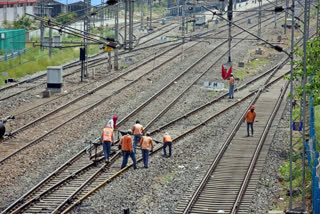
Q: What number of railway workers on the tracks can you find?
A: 8